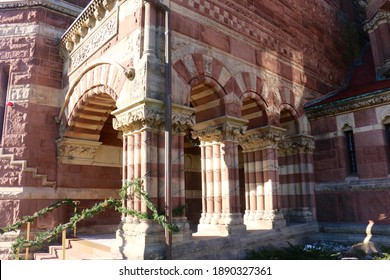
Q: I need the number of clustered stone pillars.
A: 4